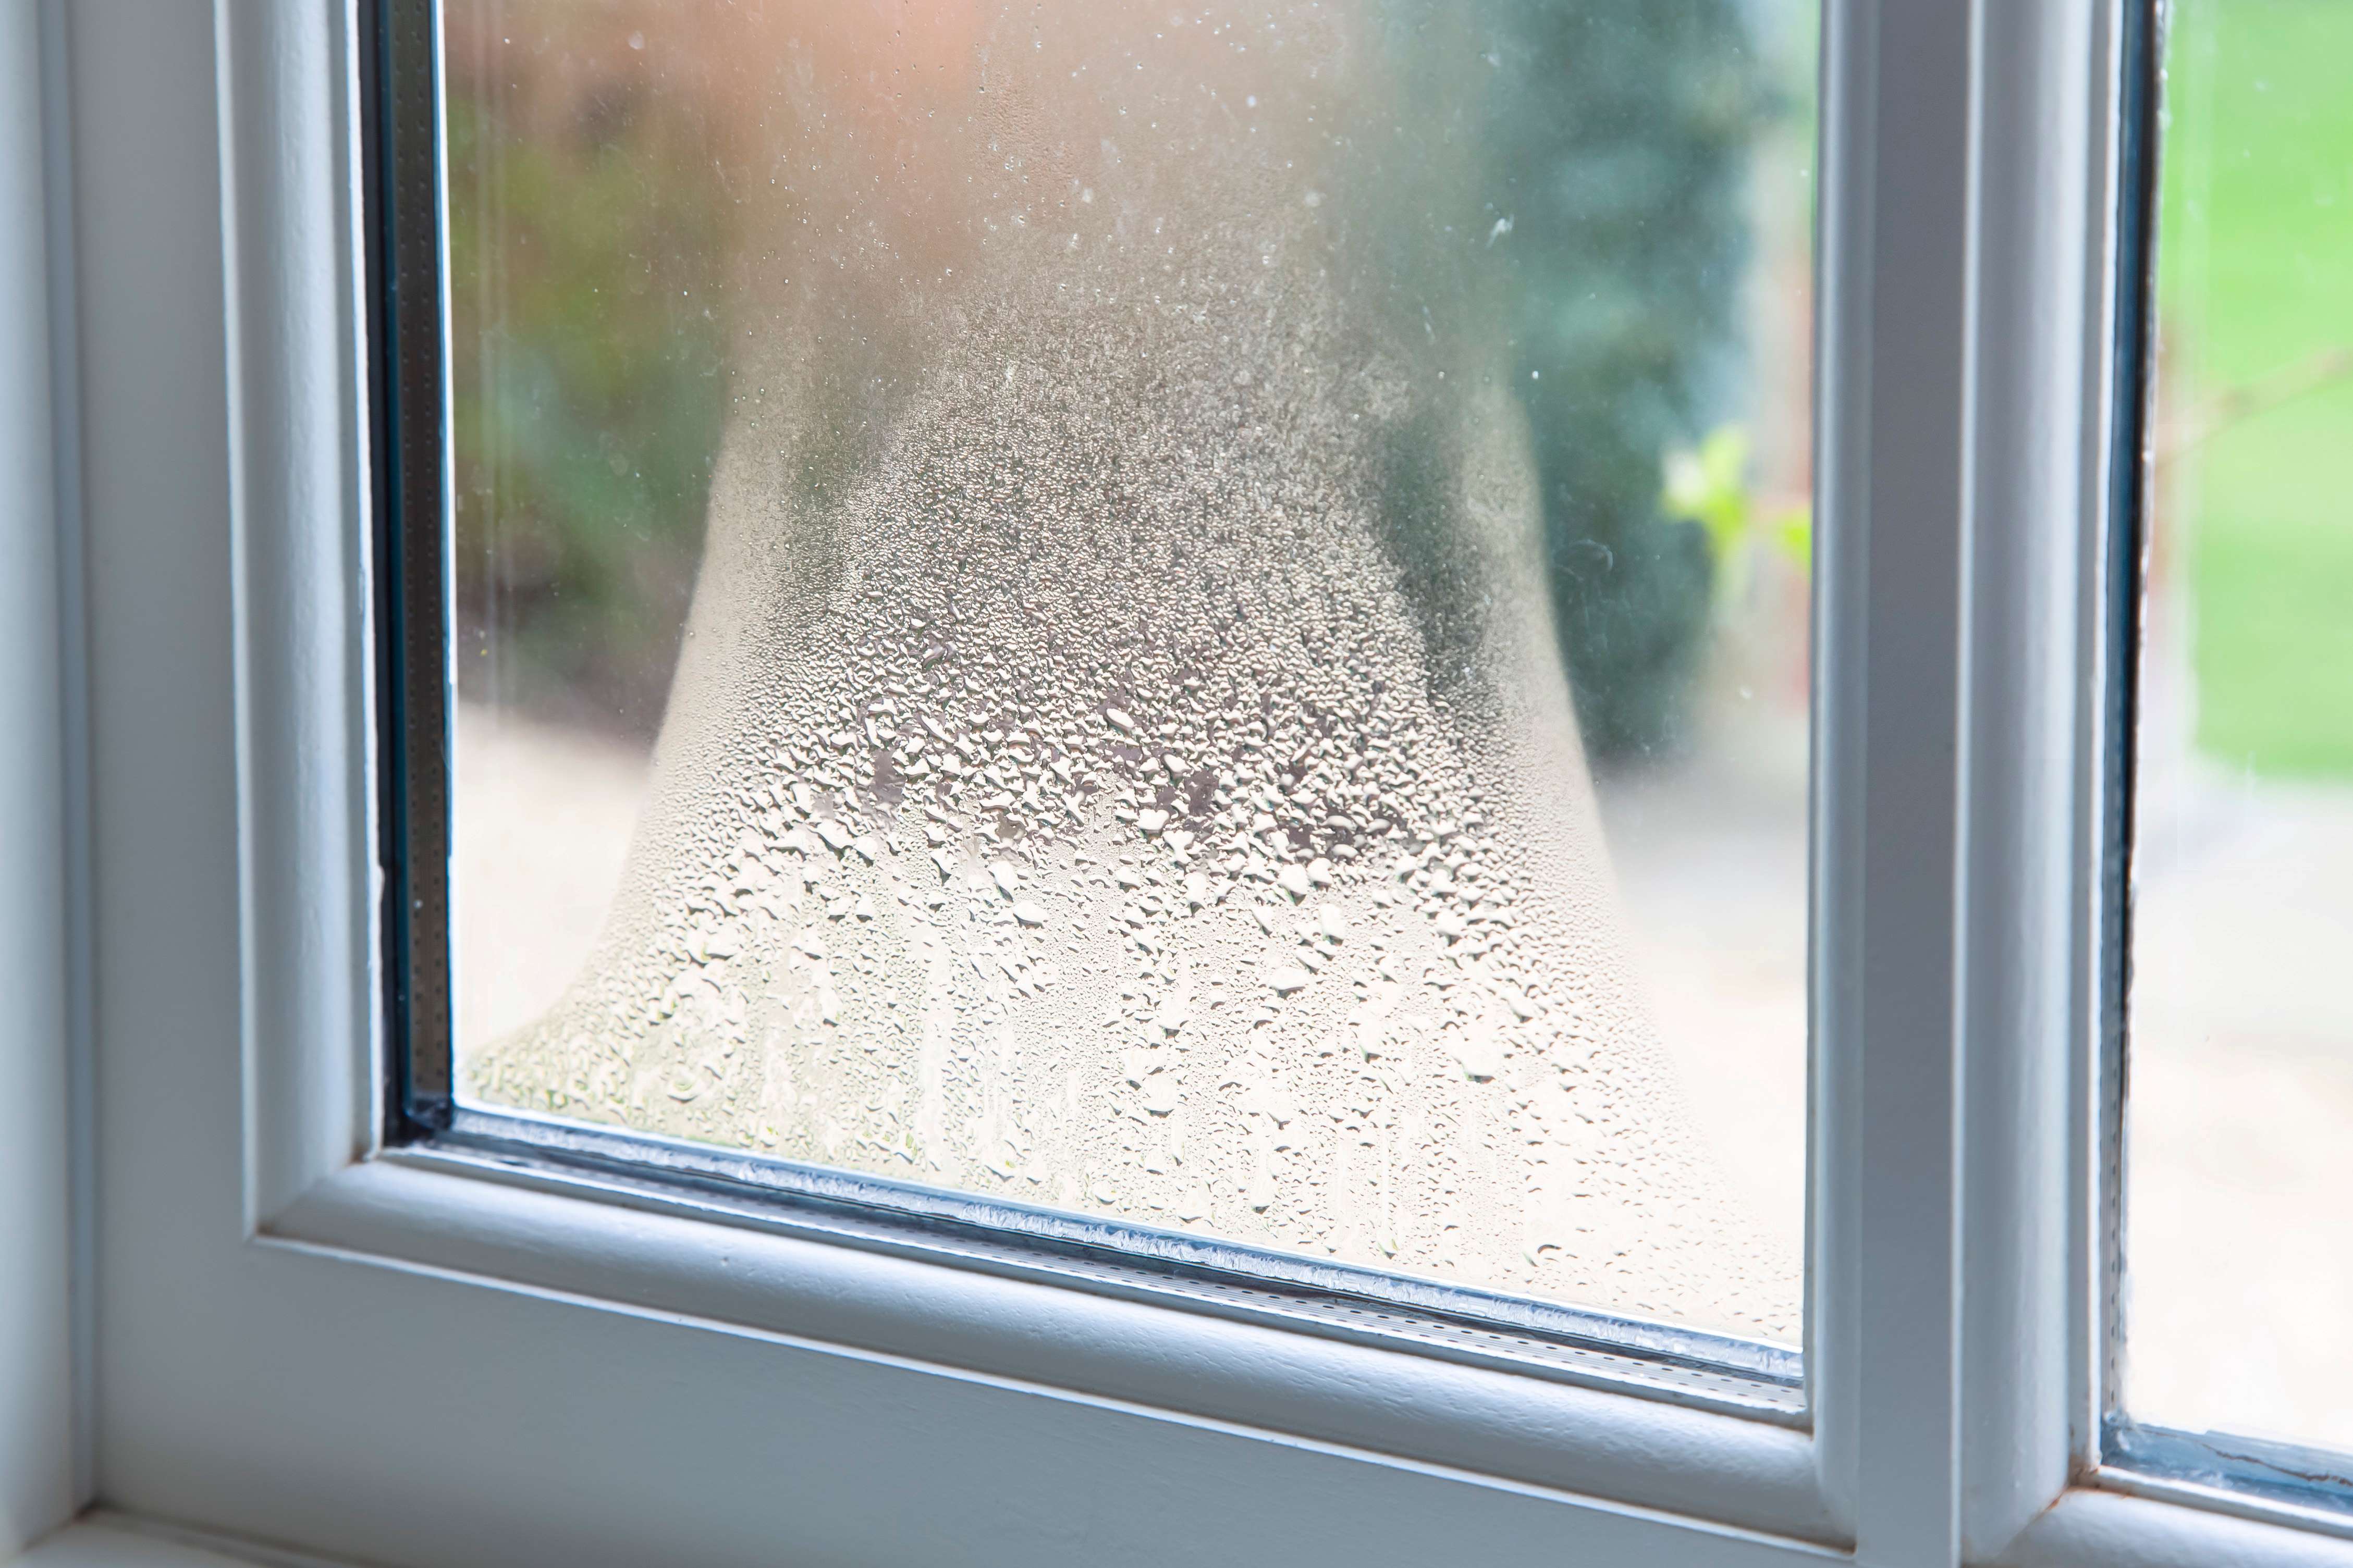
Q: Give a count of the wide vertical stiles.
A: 2